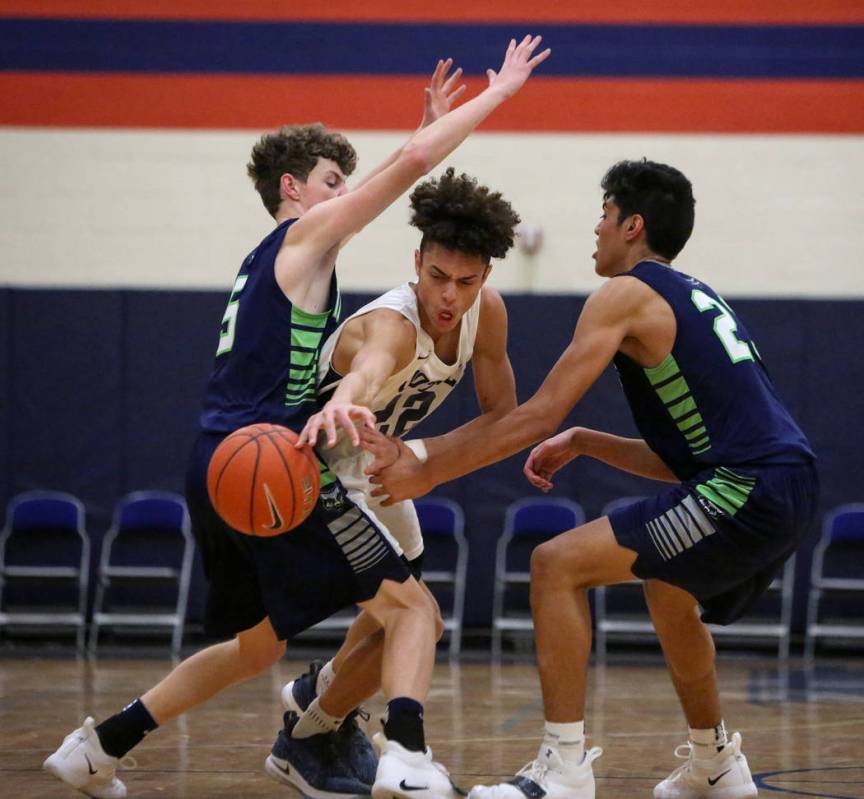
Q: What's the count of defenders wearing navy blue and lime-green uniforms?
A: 2